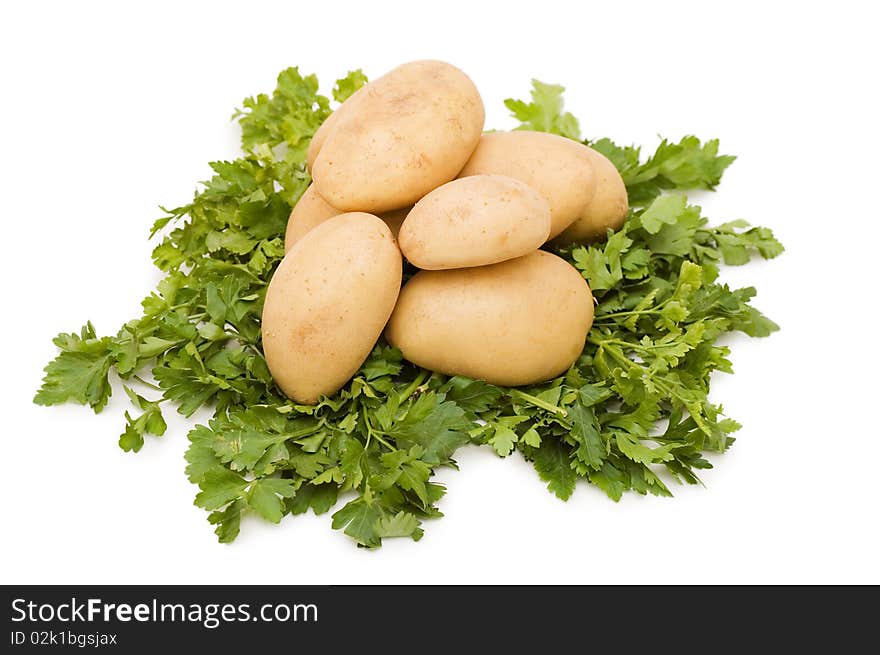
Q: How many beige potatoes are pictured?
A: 8